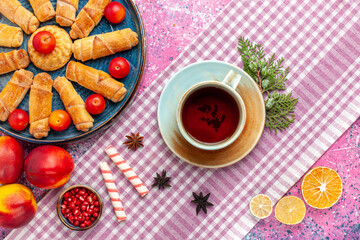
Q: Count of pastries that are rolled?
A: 11